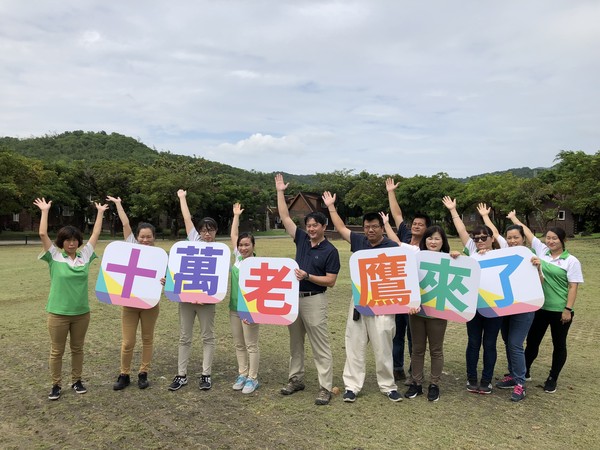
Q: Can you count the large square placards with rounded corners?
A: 6